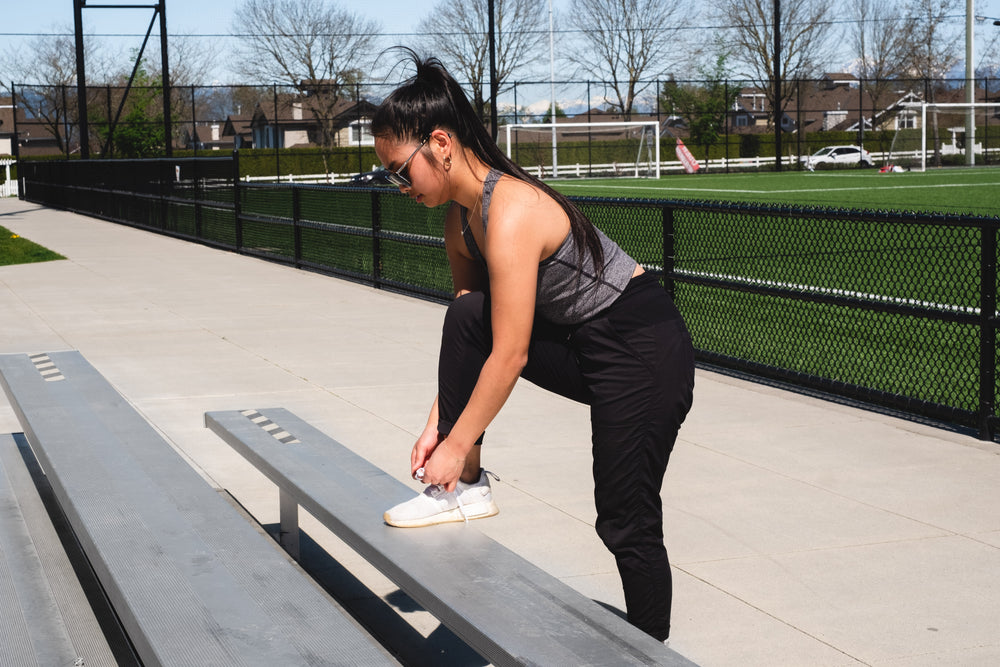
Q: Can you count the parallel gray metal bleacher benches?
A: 3